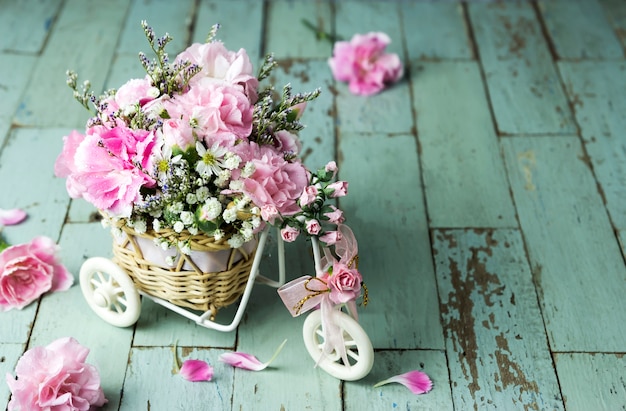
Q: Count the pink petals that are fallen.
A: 4